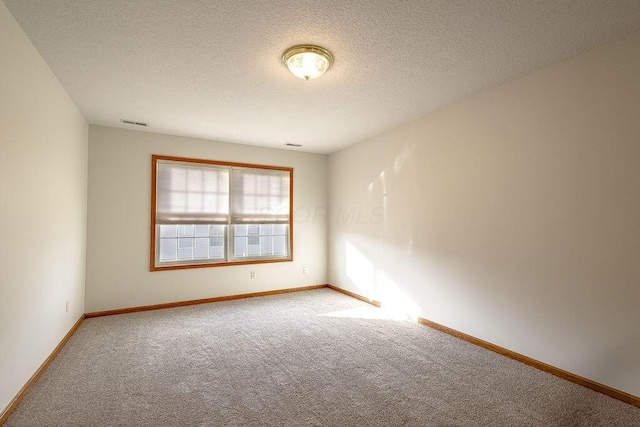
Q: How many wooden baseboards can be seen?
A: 3